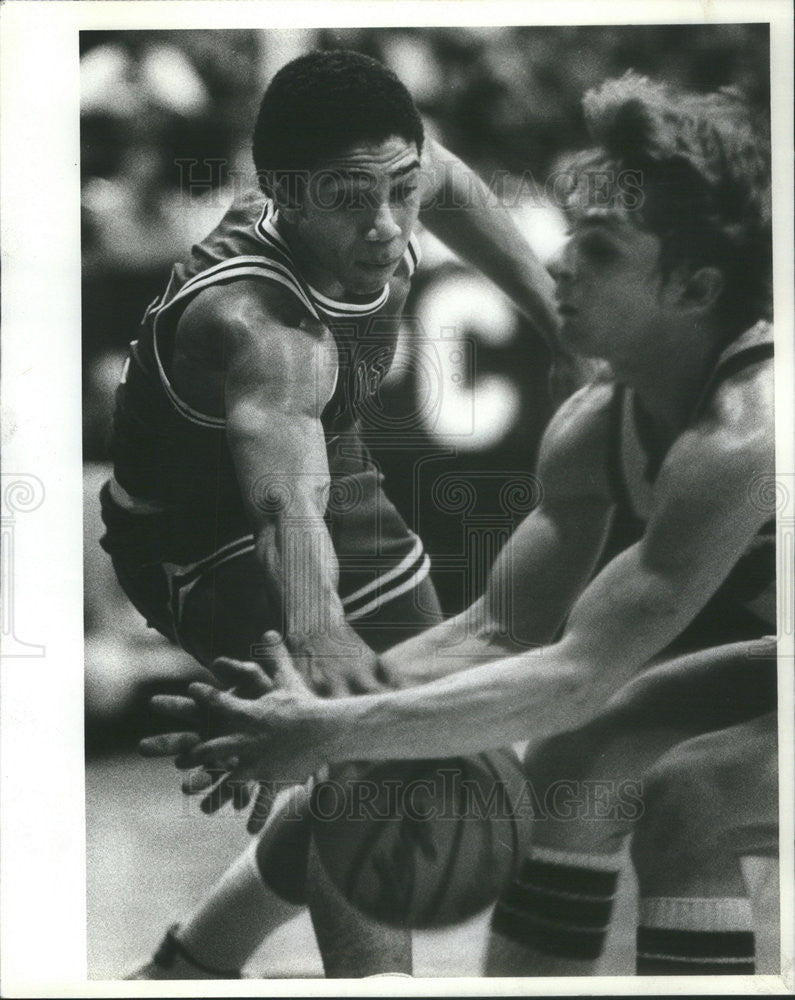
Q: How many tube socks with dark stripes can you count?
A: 2